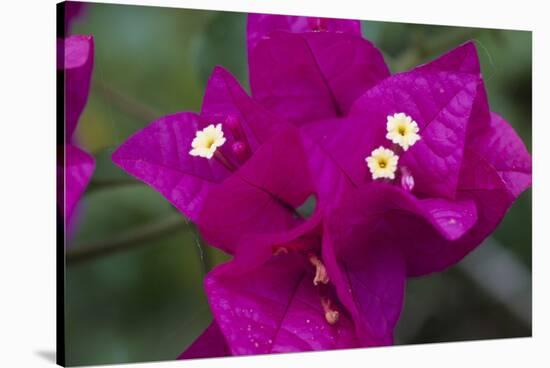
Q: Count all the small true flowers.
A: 3